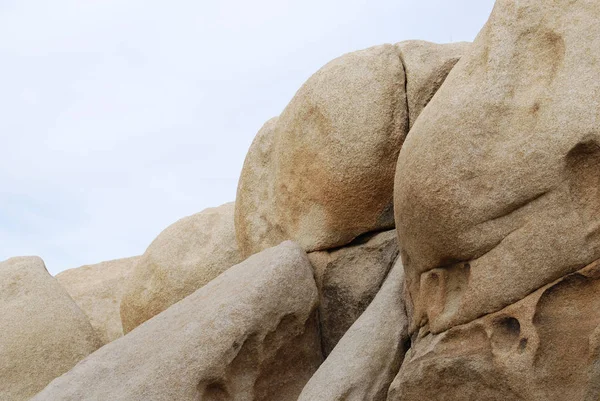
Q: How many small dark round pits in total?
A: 2